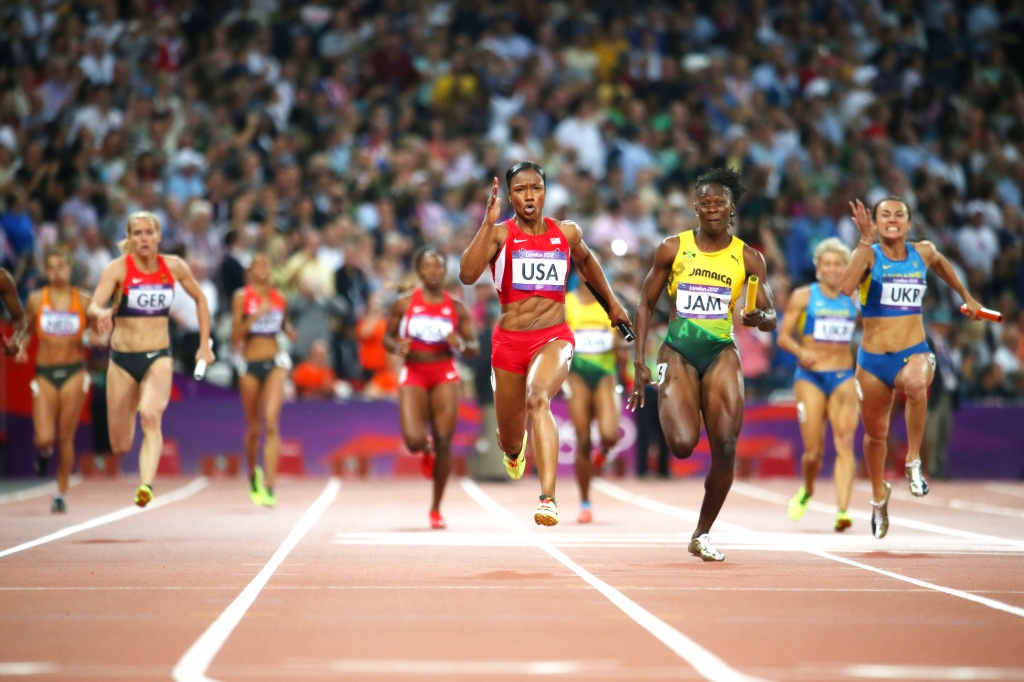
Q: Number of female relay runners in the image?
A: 9